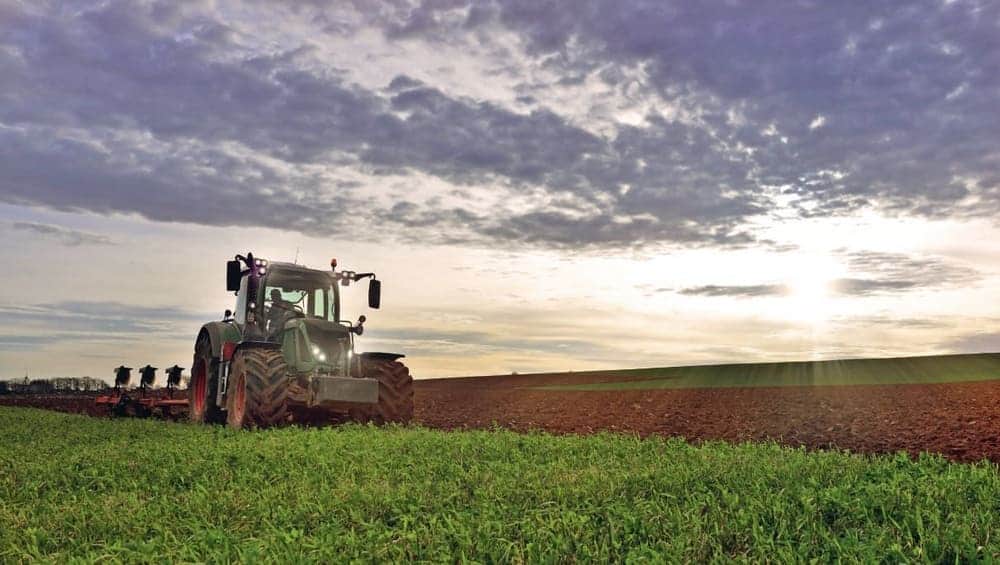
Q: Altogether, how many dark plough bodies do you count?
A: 3